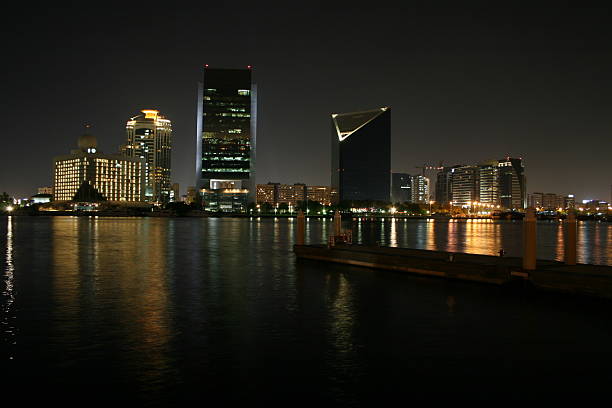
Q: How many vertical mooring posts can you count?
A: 4